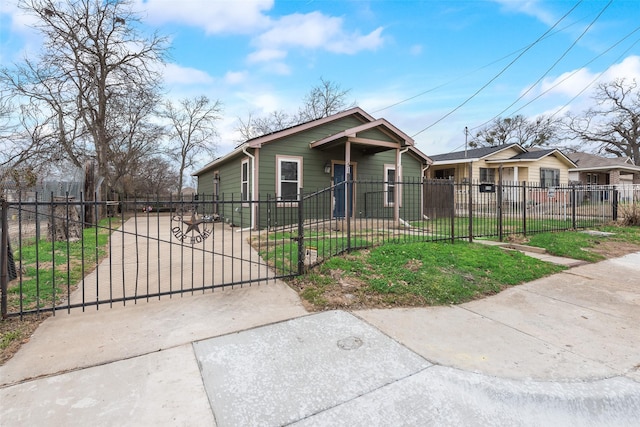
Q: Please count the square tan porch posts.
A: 2